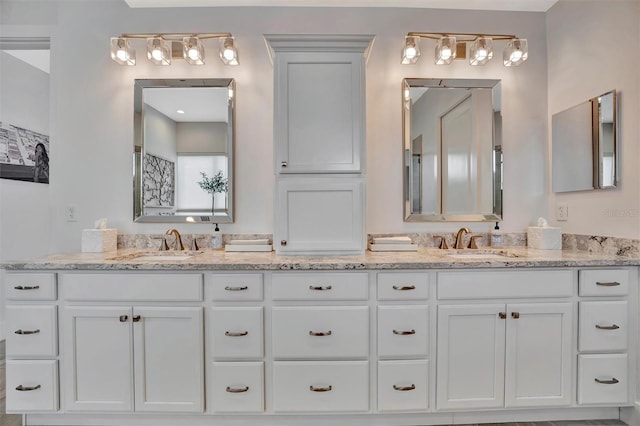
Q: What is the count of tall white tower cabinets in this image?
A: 1